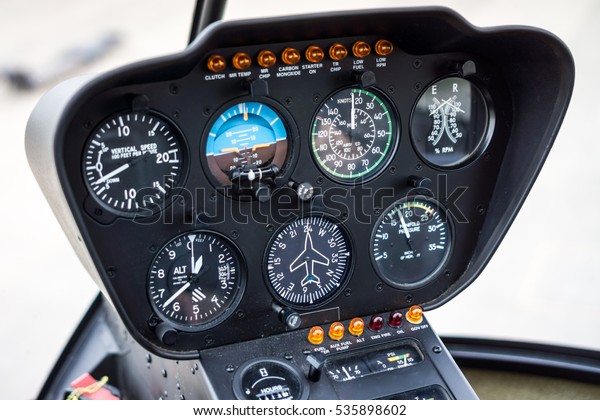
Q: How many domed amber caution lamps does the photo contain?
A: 12